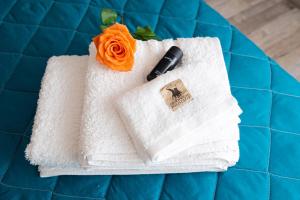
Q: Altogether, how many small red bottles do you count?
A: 0